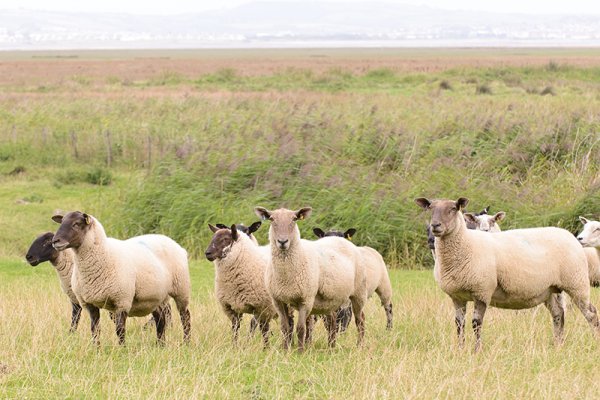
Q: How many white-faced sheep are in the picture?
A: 2